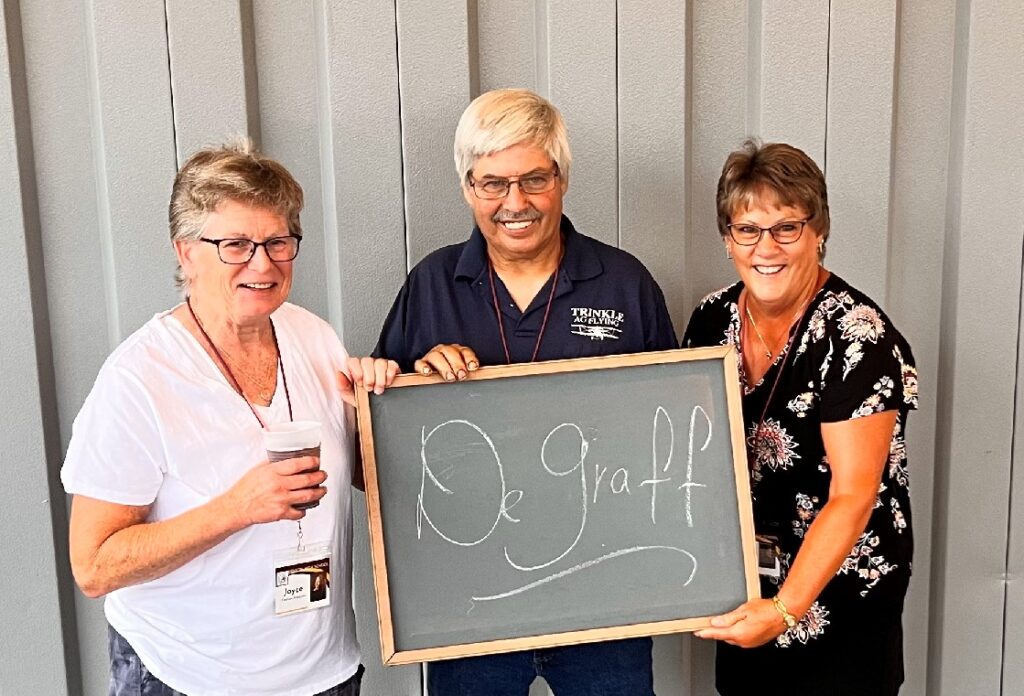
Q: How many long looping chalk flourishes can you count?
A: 1